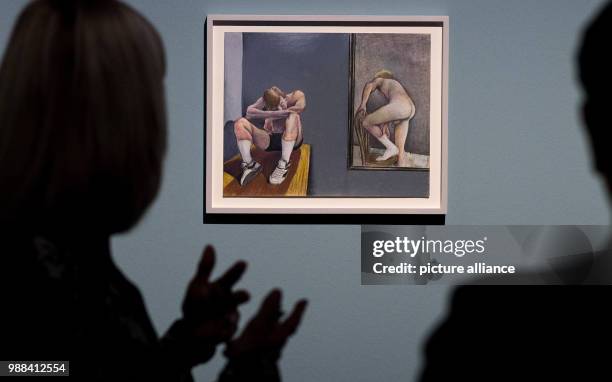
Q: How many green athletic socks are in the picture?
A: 0